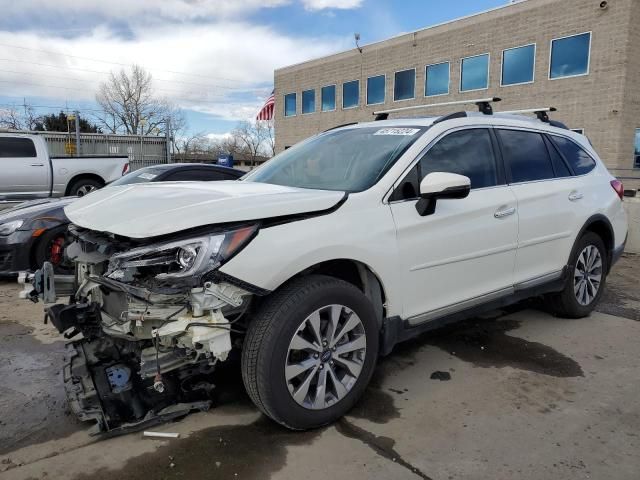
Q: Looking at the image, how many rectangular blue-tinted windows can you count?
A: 10